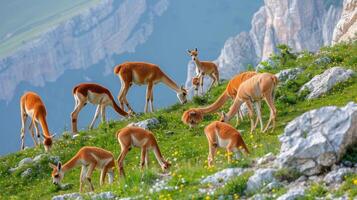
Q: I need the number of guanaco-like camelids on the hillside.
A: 9